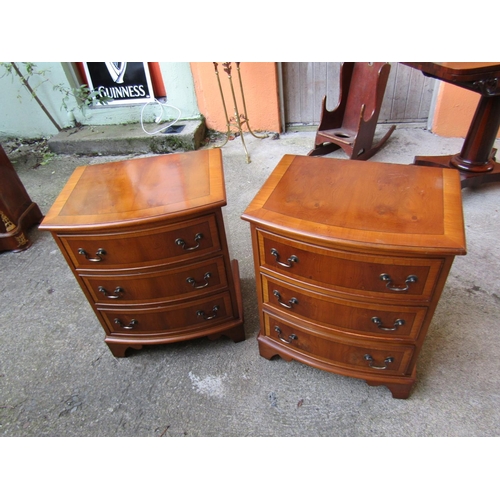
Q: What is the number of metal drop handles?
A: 12